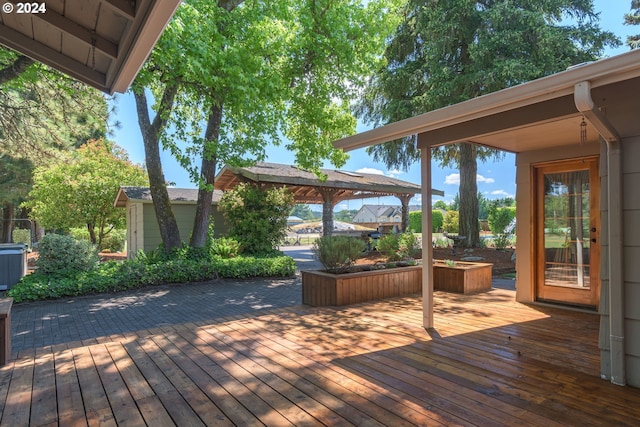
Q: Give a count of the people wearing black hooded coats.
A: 0